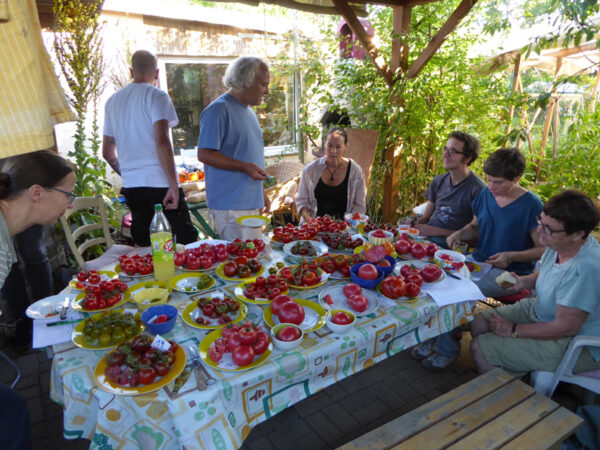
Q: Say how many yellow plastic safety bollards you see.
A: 0